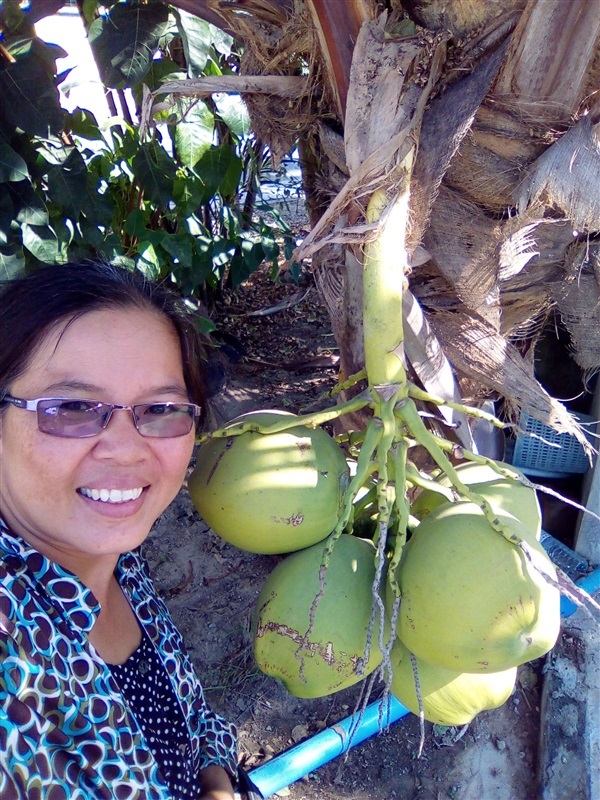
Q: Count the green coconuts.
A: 5